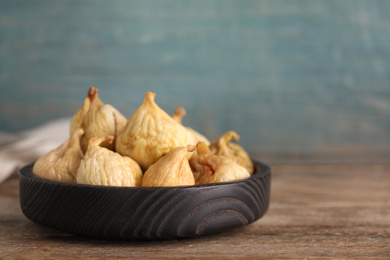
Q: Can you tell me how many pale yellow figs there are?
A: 8